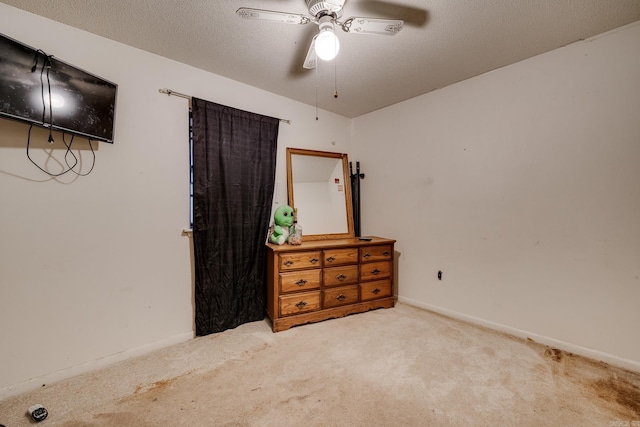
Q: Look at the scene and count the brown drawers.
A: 9